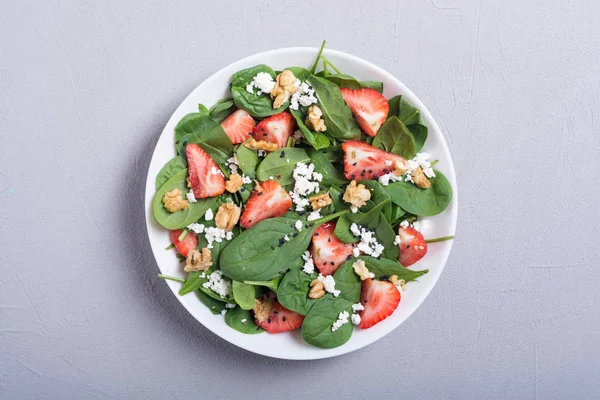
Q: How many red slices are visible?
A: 11